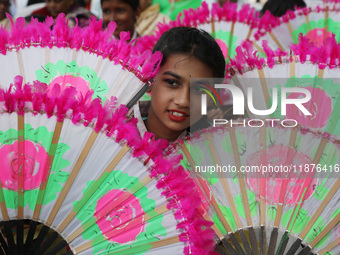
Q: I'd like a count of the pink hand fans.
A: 6